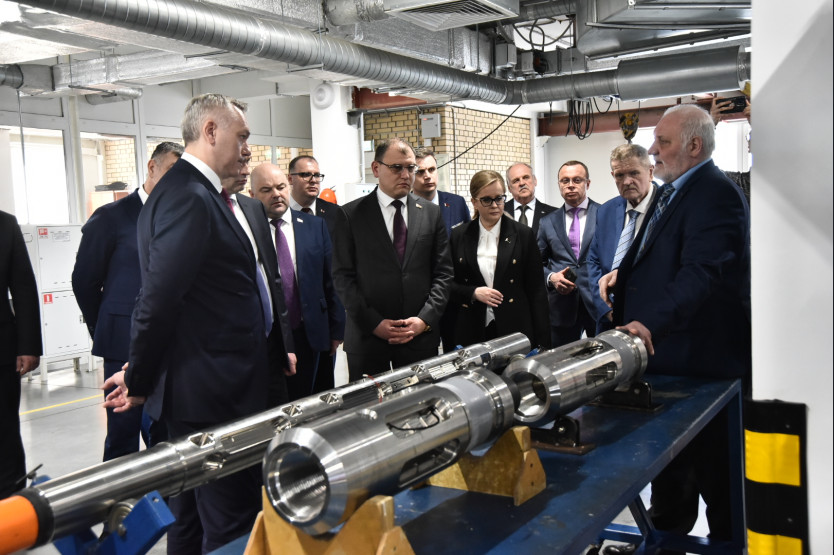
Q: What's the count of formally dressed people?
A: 13